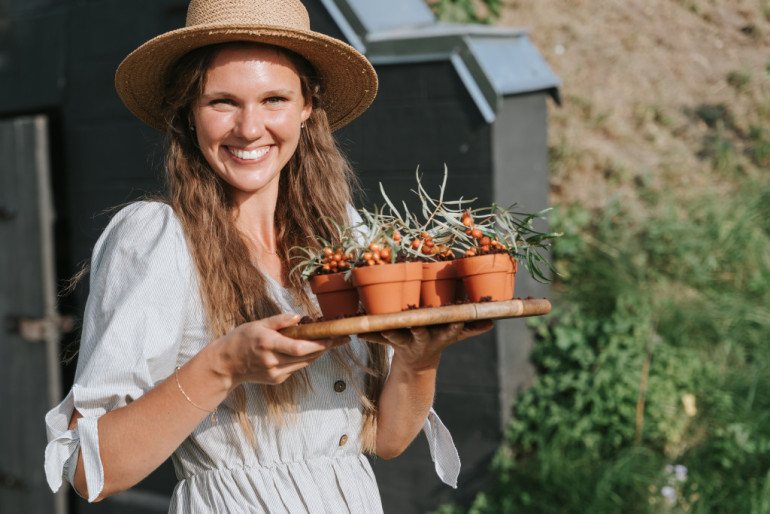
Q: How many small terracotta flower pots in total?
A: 4